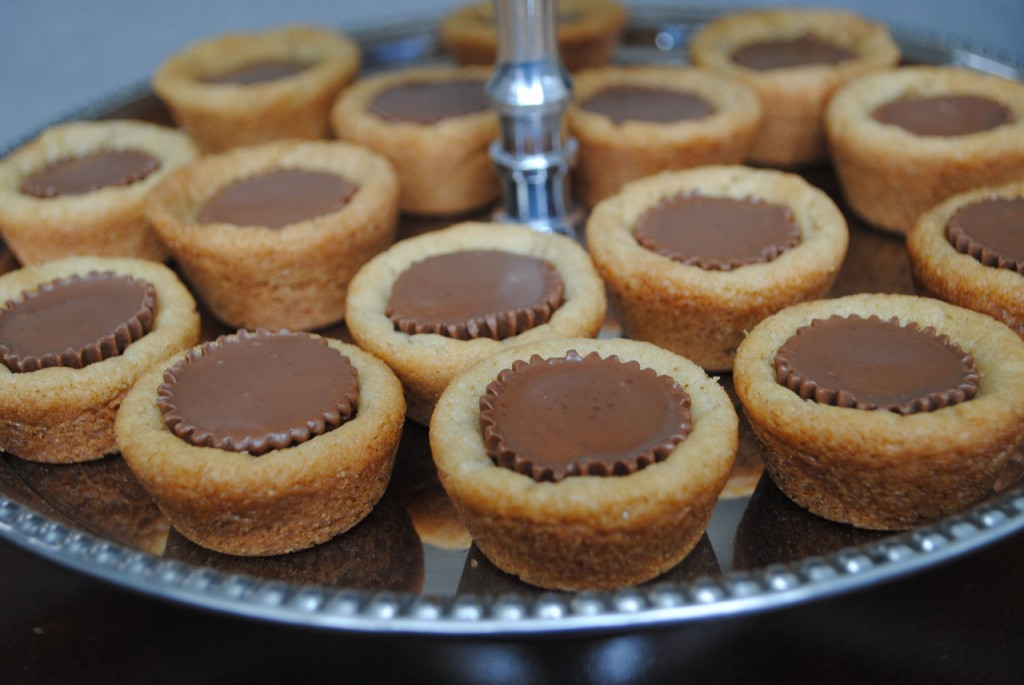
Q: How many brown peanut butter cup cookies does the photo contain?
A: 15